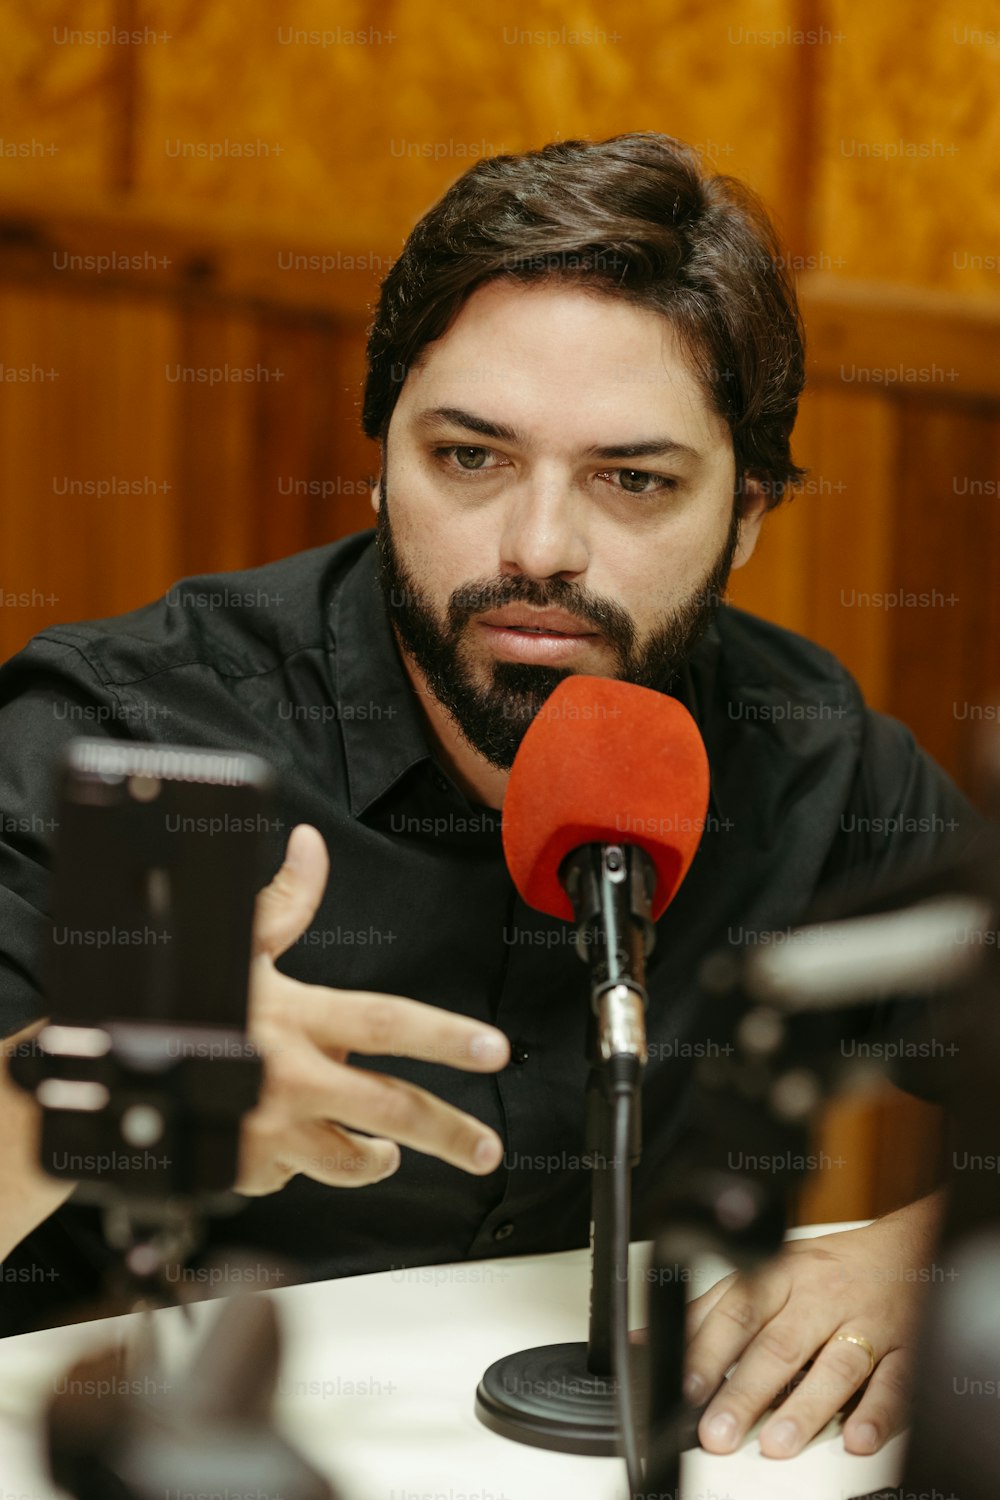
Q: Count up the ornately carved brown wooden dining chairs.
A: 0